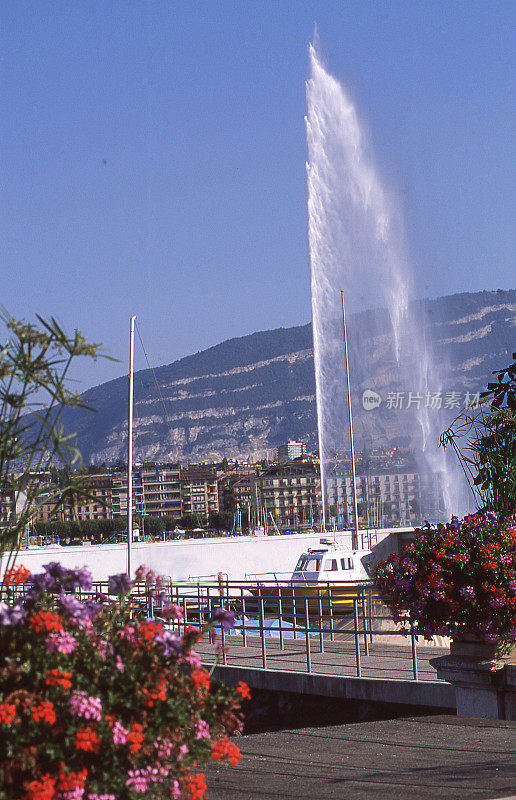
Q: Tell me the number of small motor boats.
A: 1